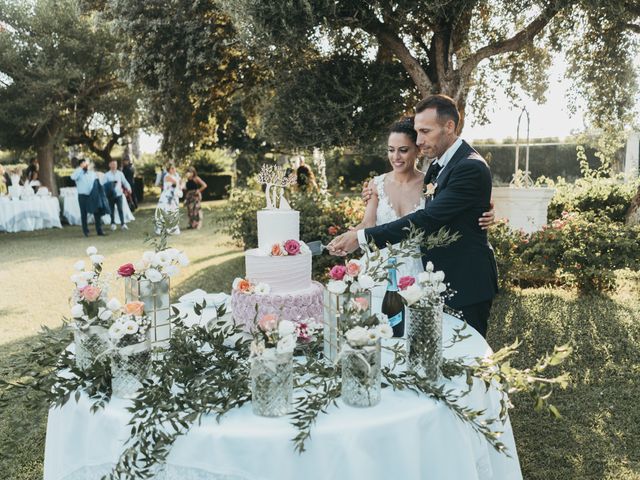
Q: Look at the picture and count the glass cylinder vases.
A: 5